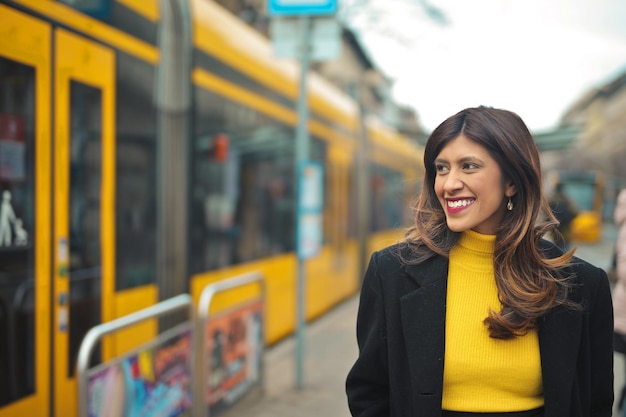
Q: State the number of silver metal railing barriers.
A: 2